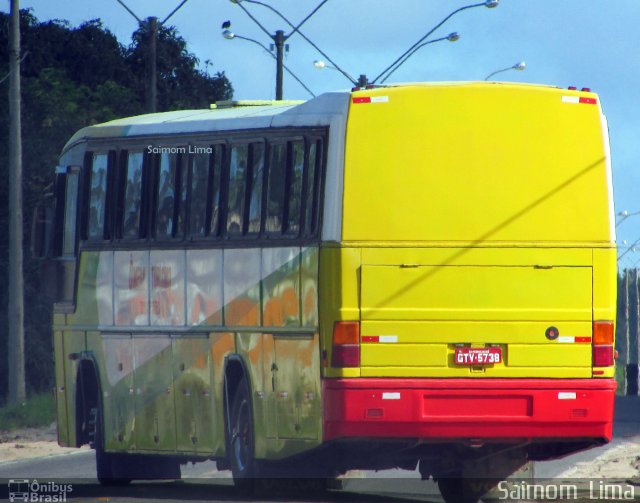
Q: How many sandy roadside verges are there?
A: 2